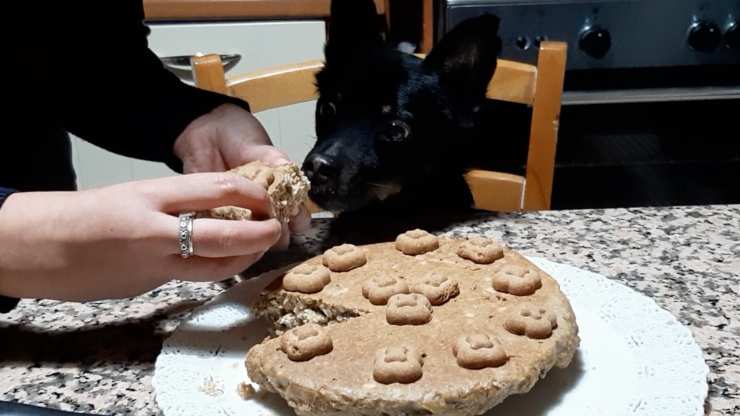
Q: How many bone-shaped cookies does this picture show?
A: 12